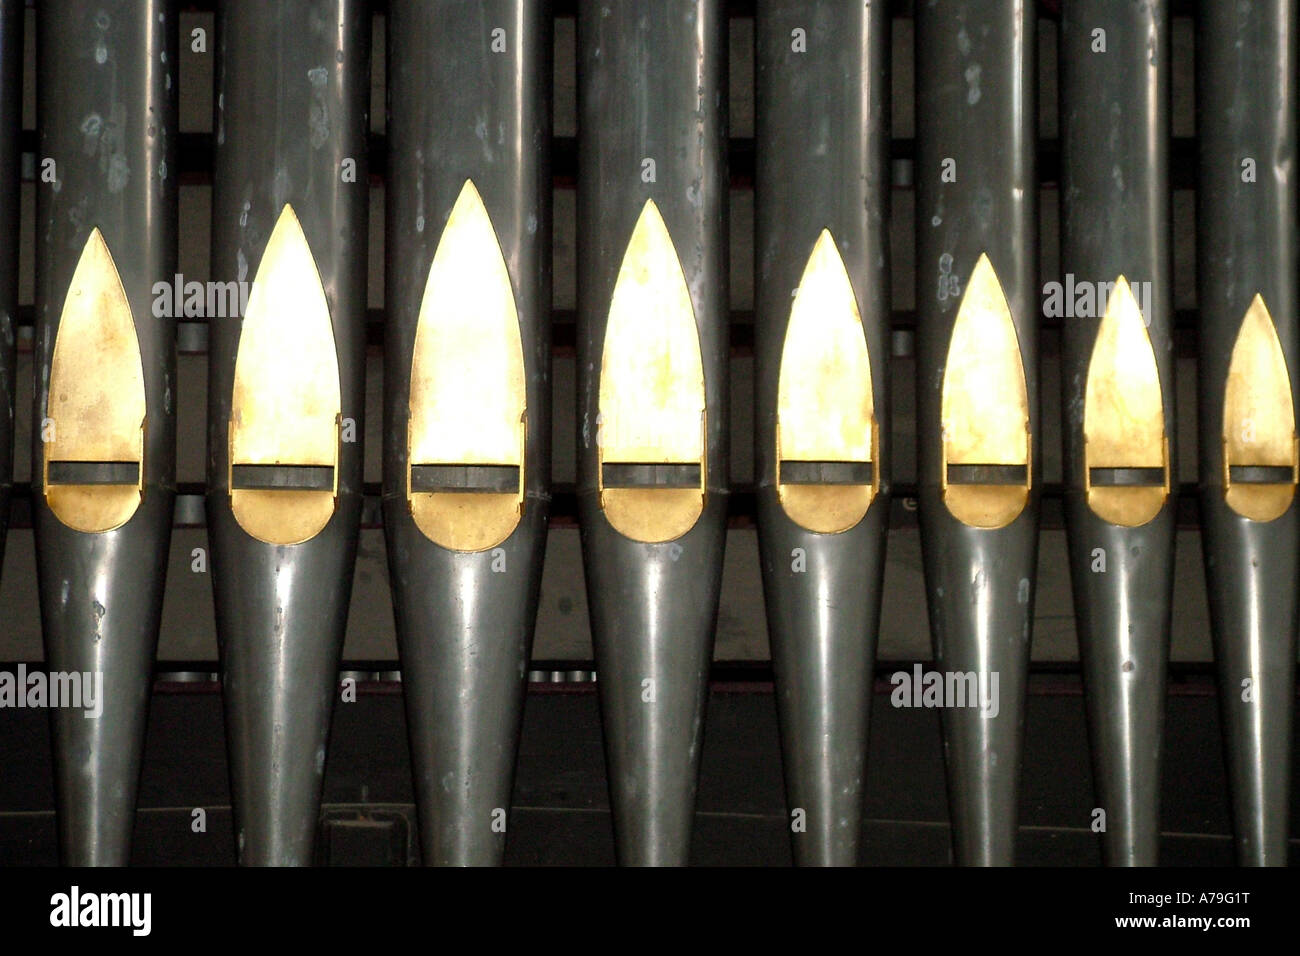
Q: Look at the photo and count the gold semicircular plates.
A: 8